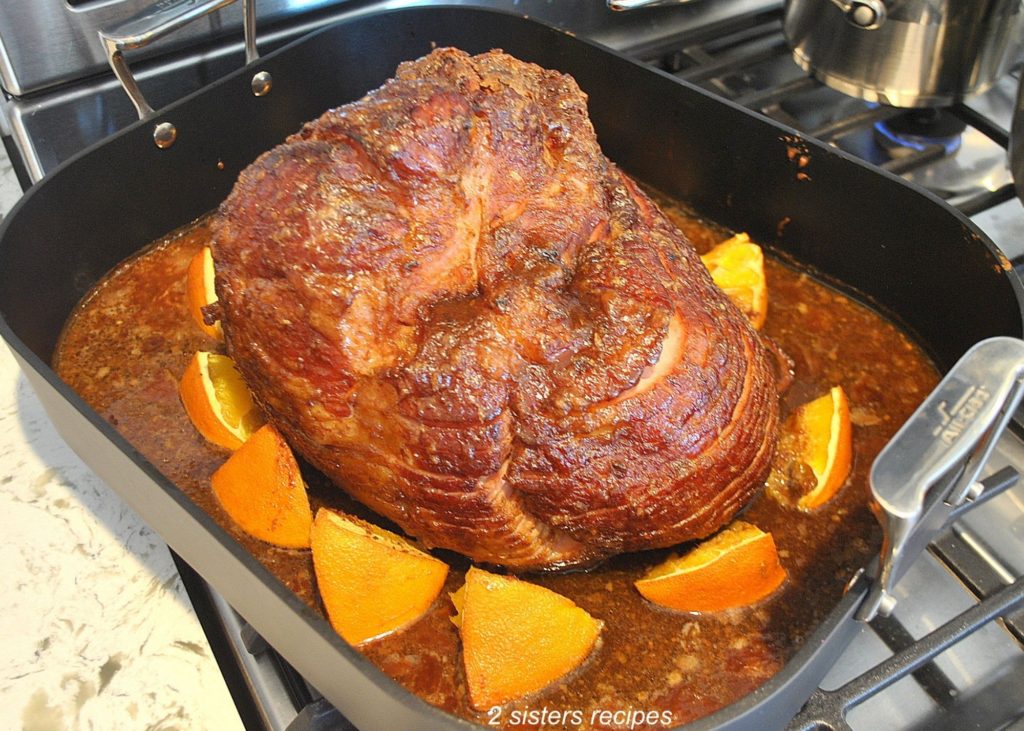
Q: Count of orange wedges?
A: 8